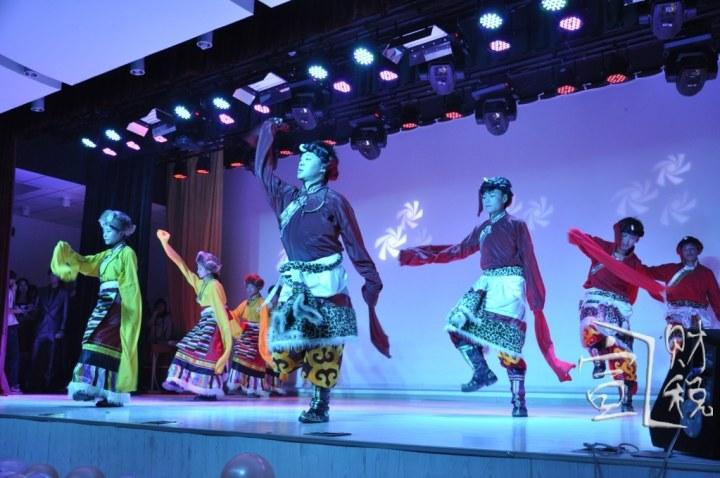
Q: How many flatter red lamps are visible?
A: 9